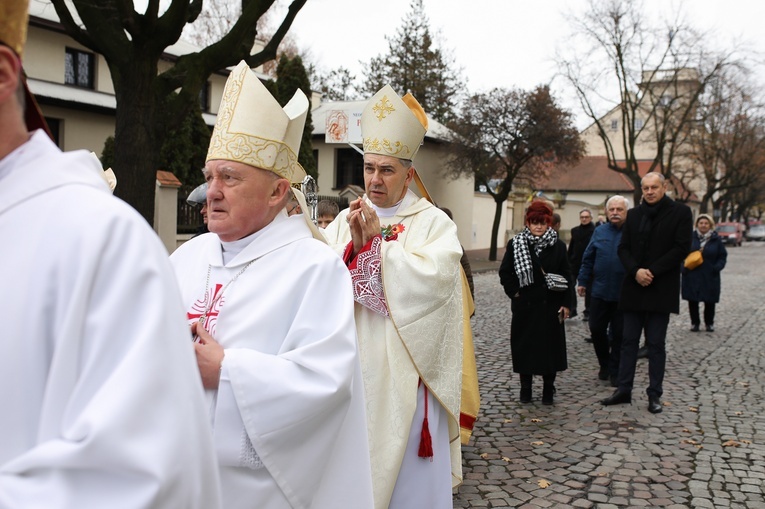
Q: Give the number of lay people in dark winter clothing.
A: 5